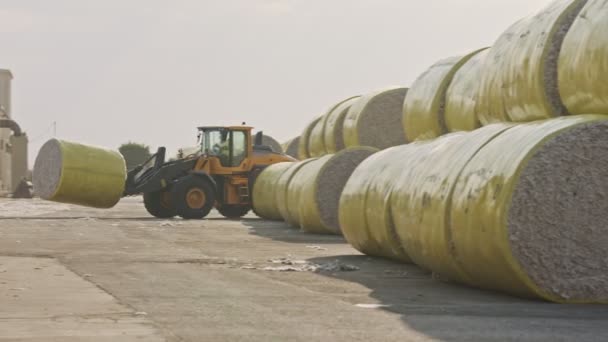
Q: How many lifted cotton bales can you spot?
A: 1